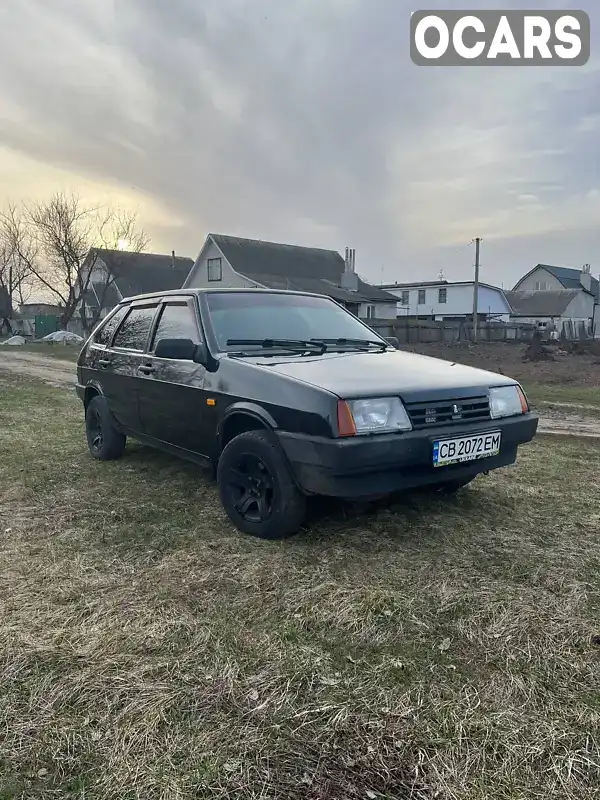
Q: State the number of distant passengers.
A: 0